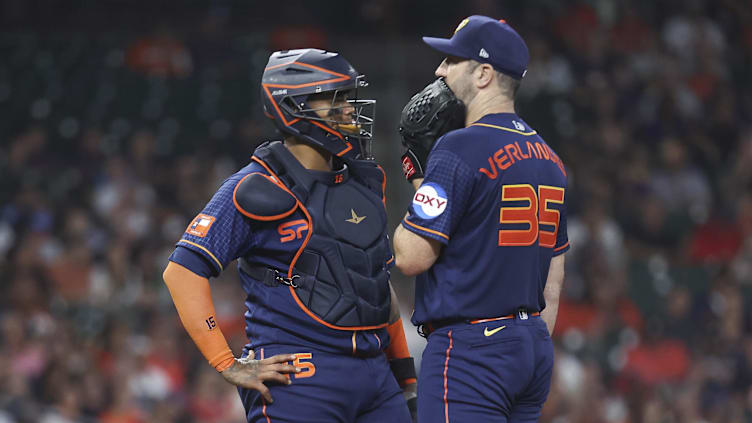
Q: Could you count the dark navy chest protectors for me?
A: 1